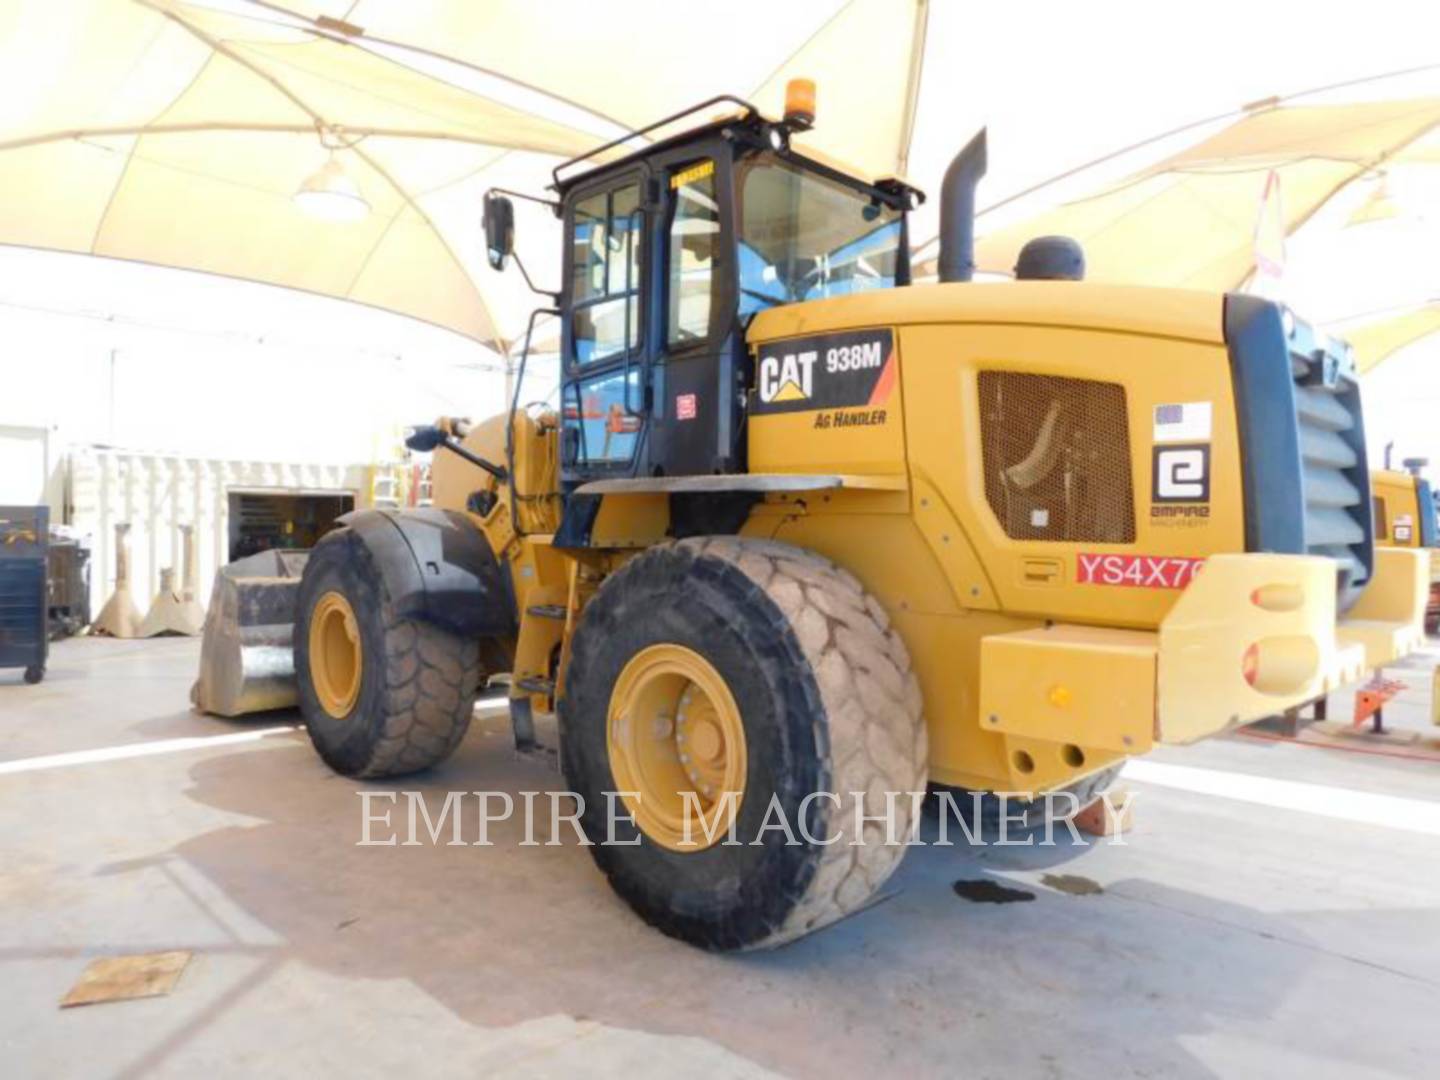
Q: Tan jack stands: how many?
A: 3